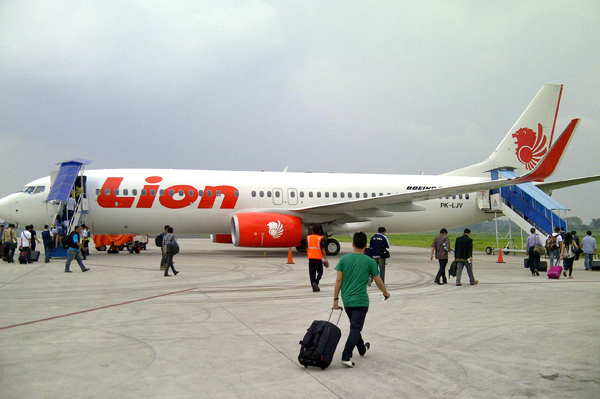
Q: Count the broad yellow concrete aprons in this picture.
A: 0